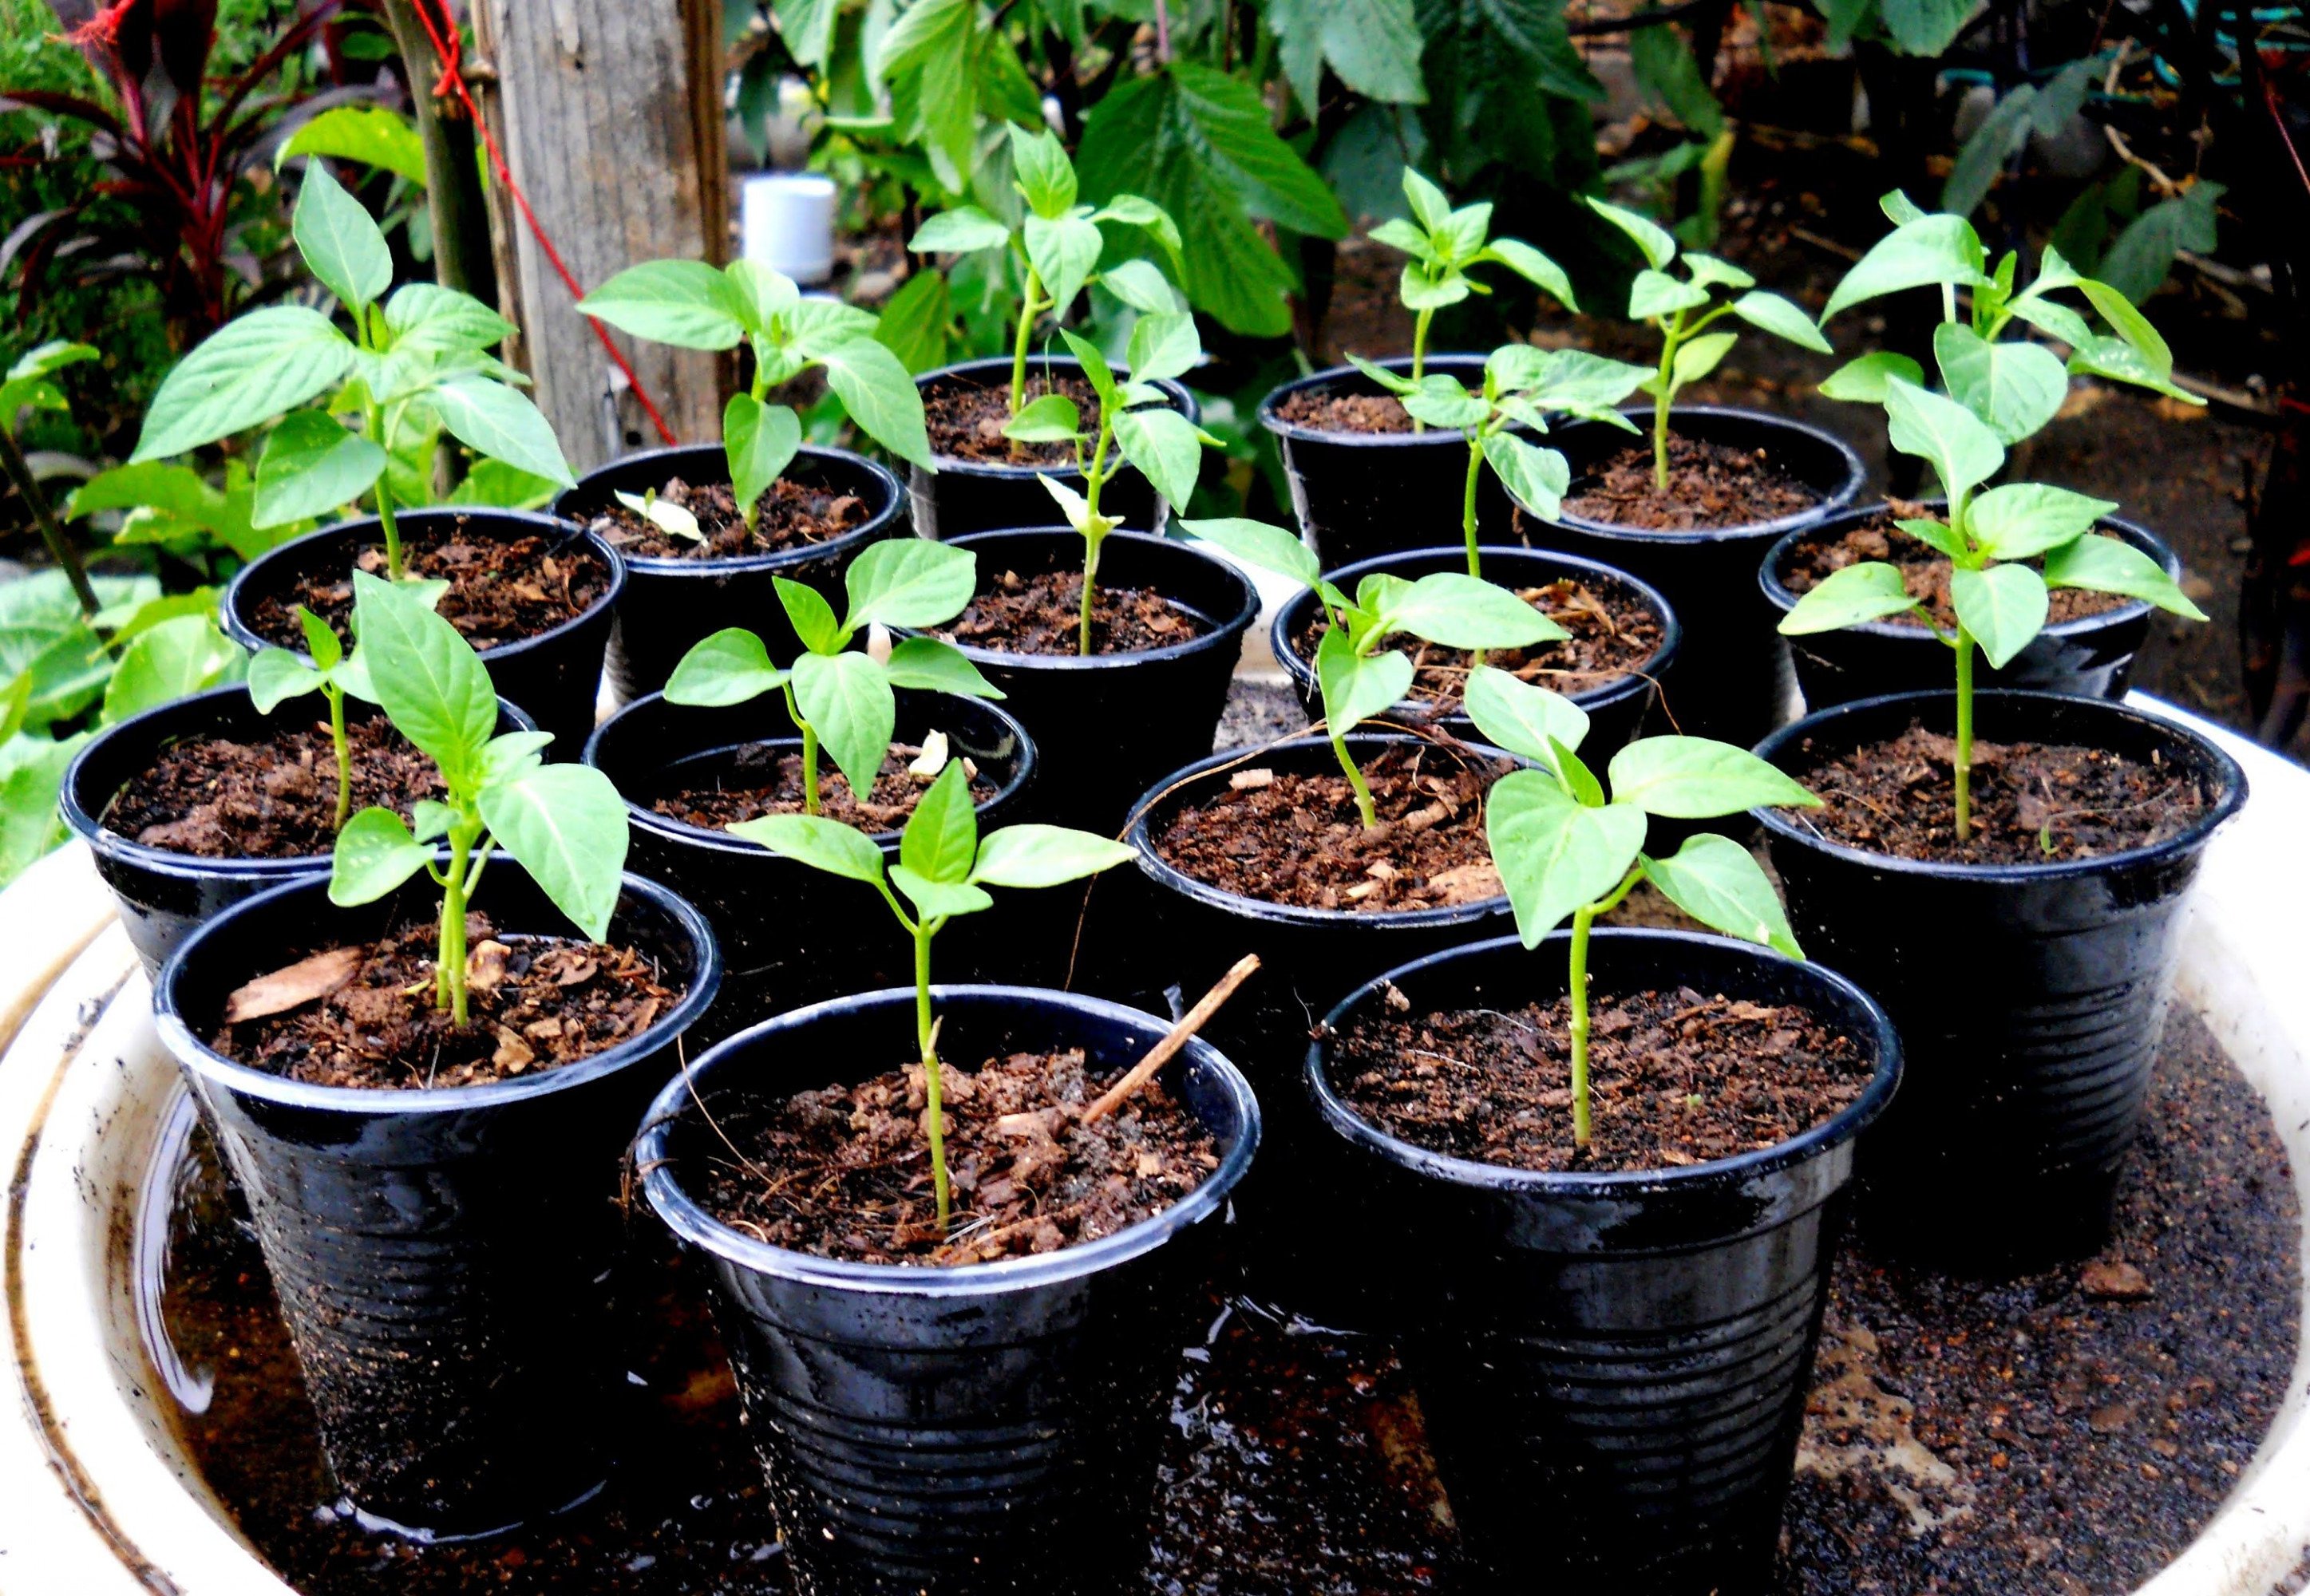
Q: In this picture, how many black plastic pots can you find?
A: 15